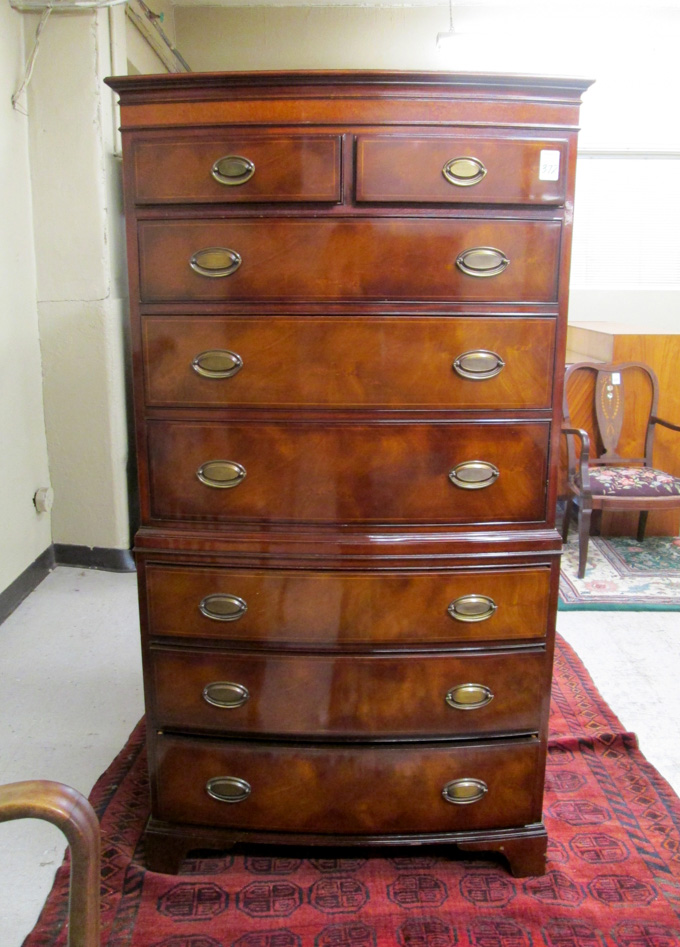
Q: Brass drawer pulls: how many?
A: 14